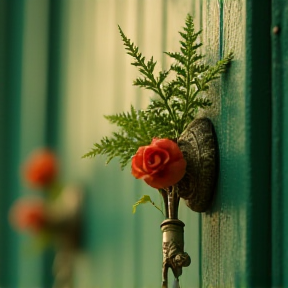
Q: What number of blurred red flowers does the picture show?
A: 2